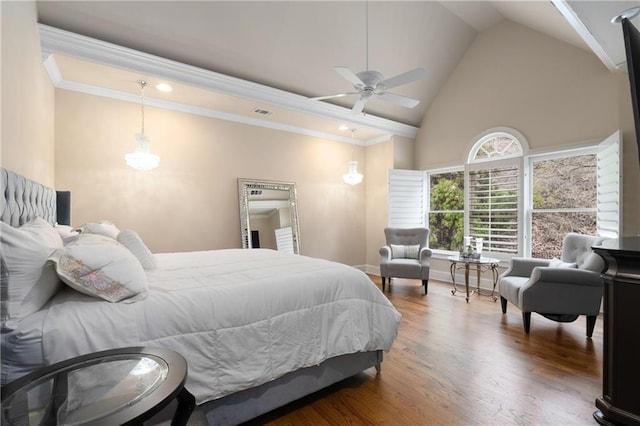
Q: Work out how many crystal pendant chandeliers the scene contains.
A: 2